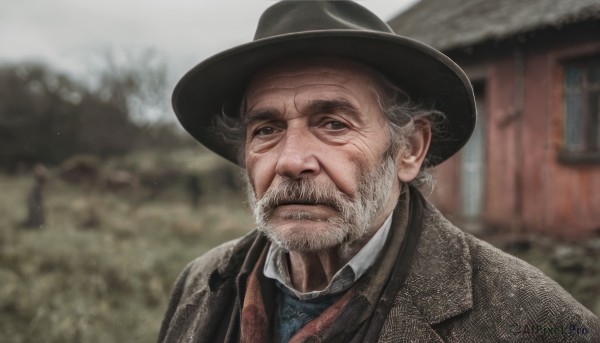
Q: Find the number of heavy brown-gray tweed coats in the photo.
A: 1